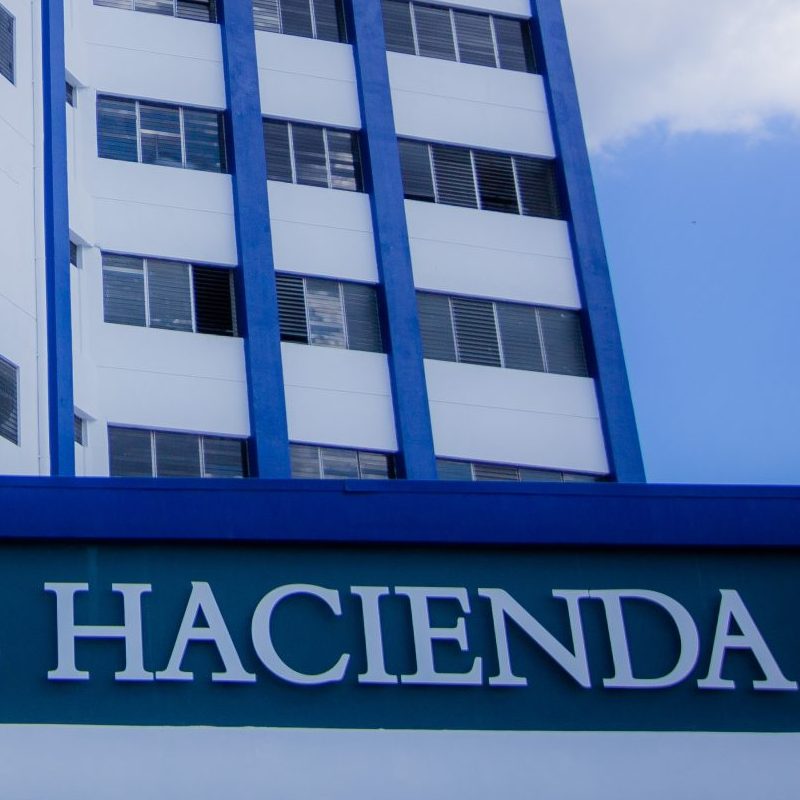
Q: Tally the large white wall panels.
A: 9